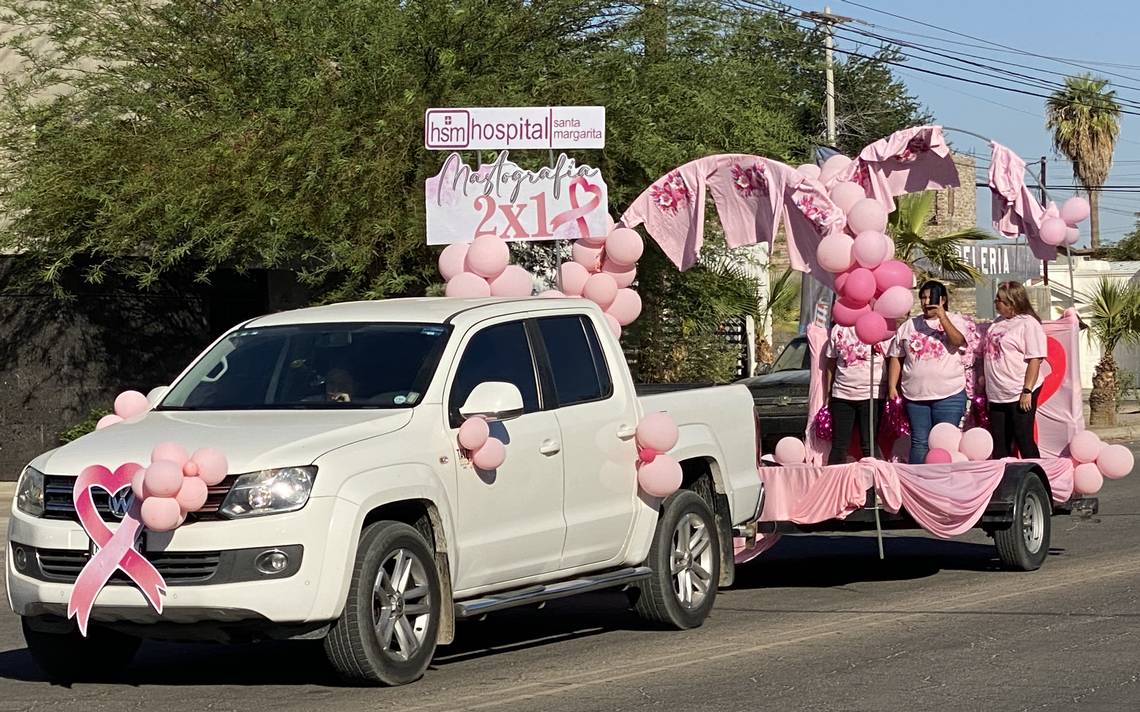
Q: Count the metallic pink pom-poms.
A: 3